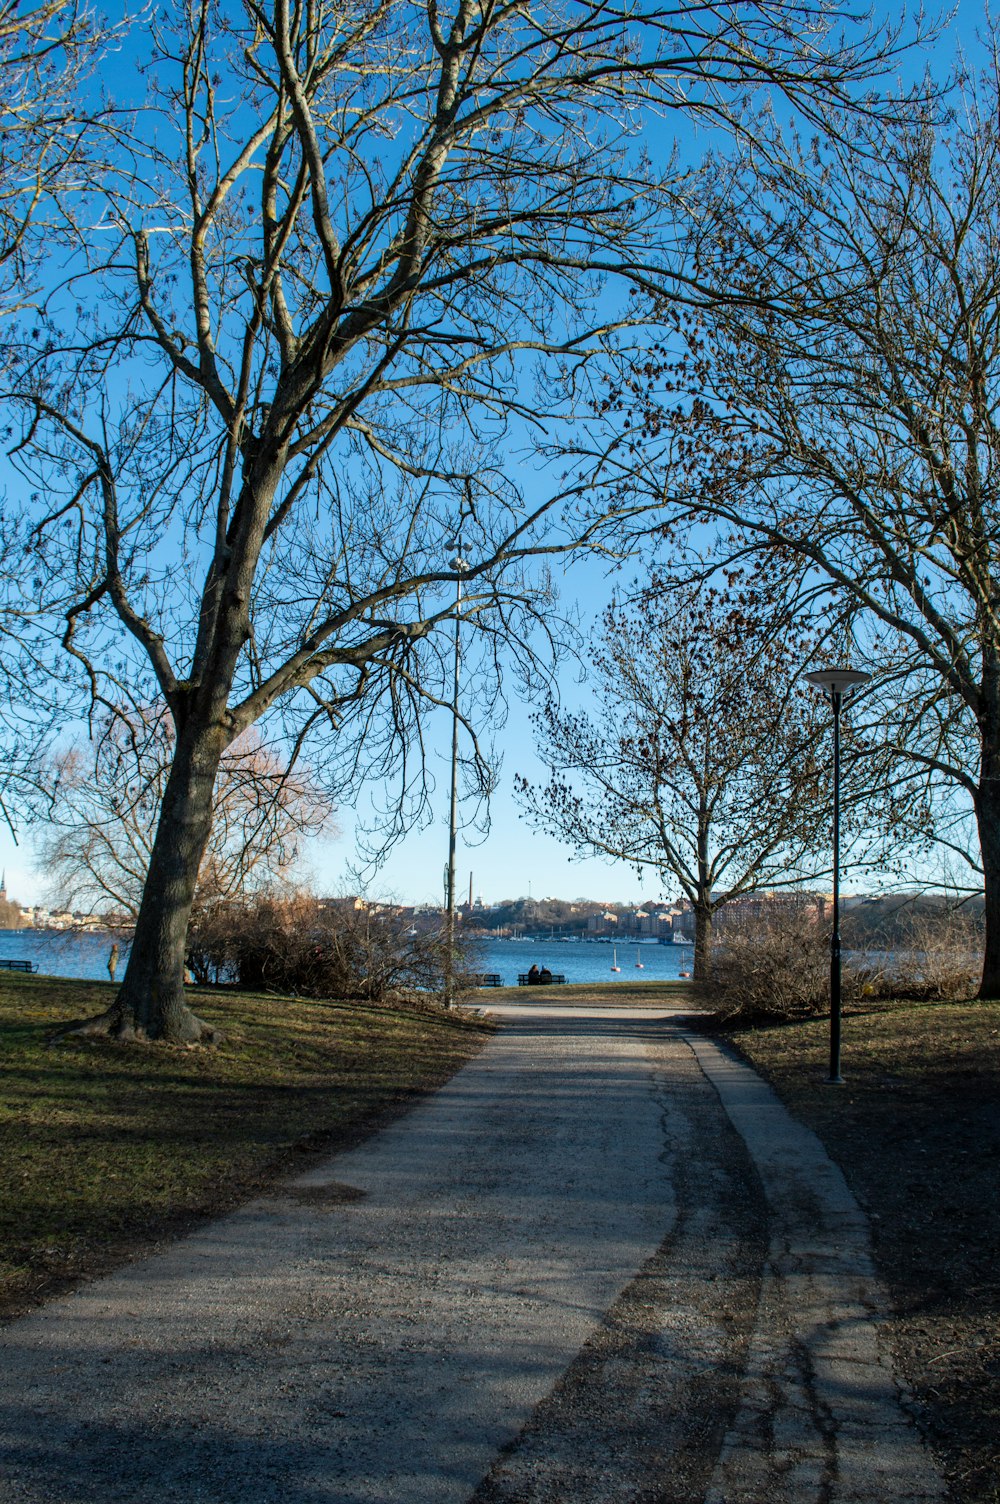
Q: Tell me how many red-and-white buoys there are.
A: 3